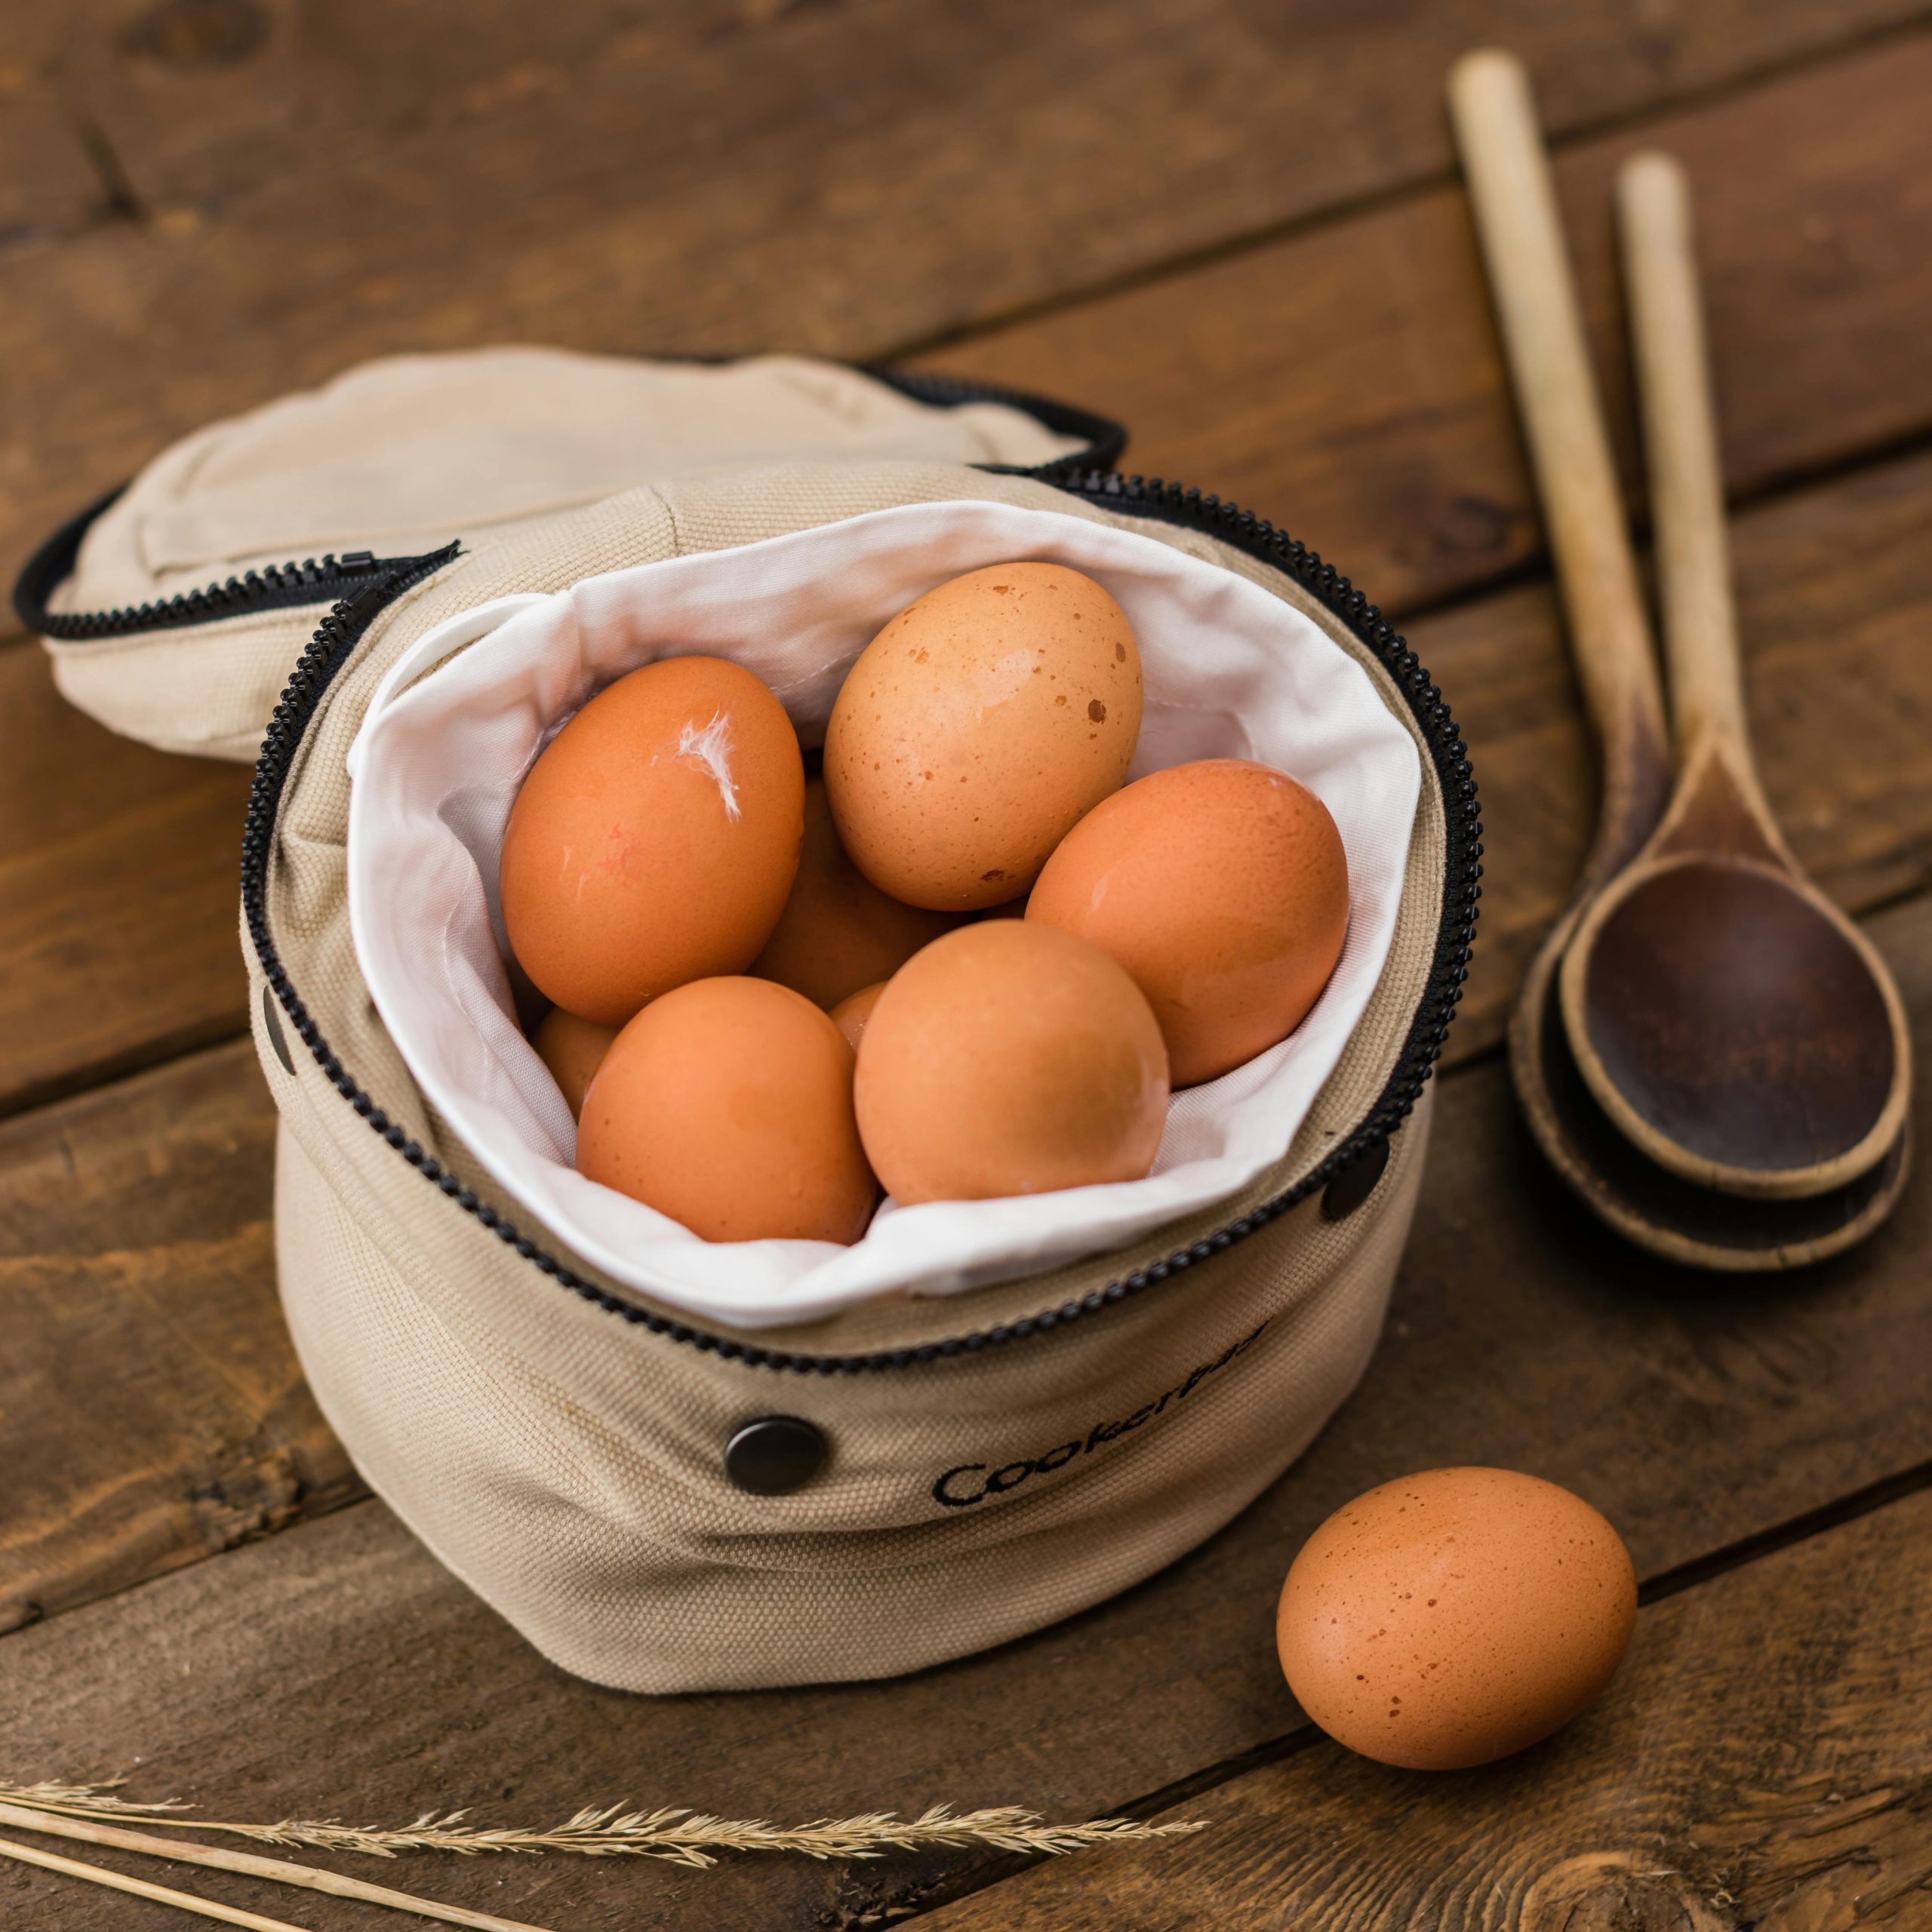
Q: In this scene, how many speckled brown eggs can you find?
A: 2